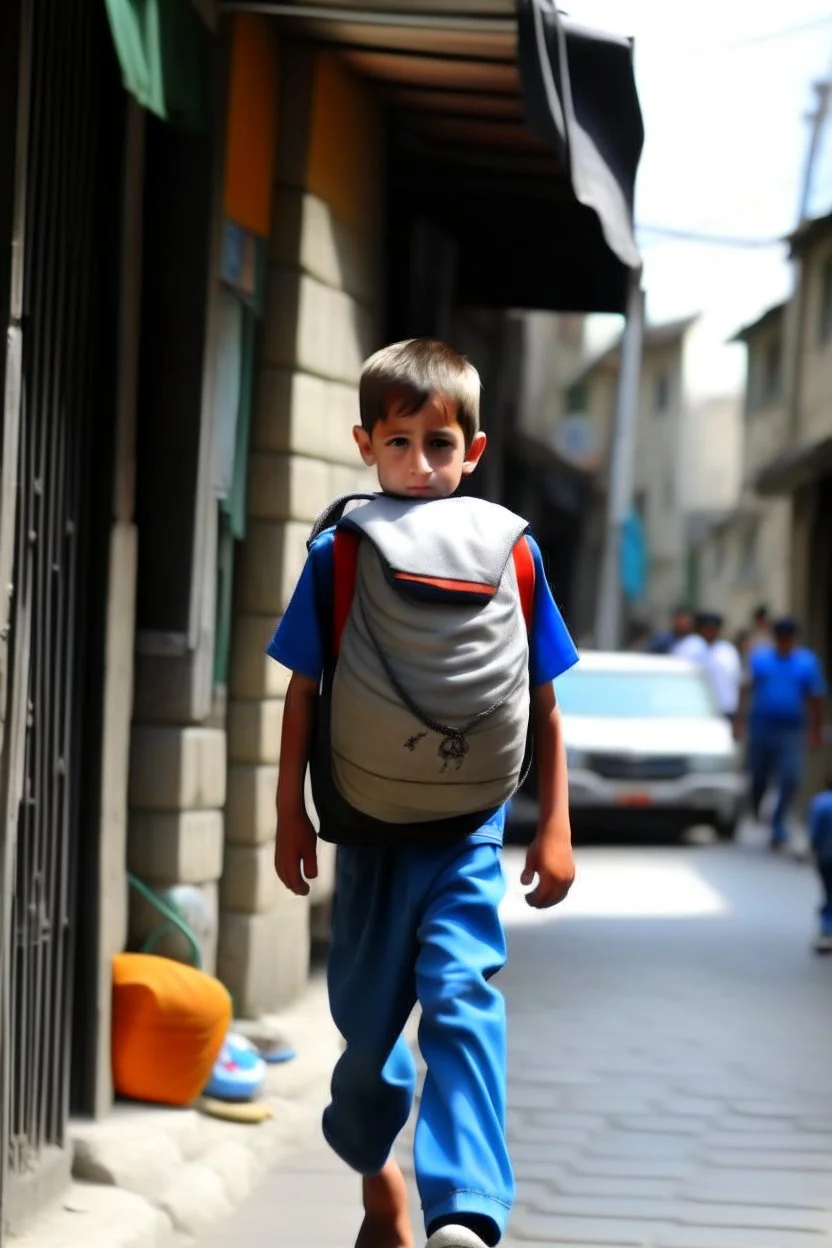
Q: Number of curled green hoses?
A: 1